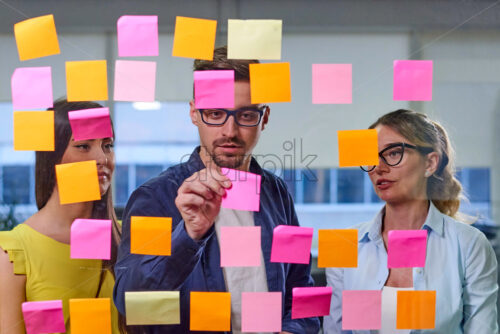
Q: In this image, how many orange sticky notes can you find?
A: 12